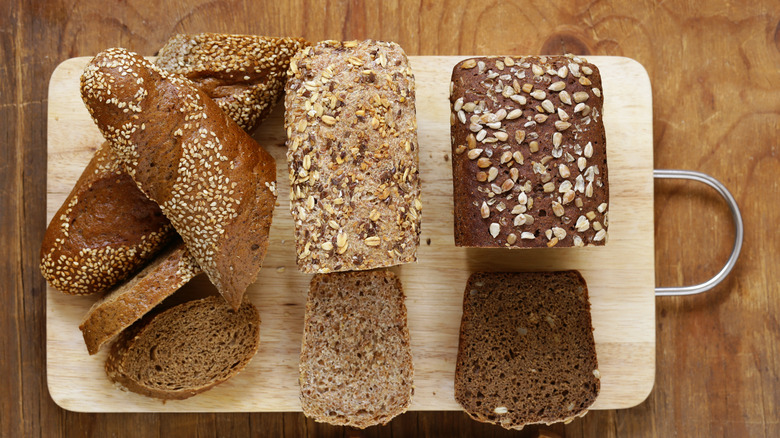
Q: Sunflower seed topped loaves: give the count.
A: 1